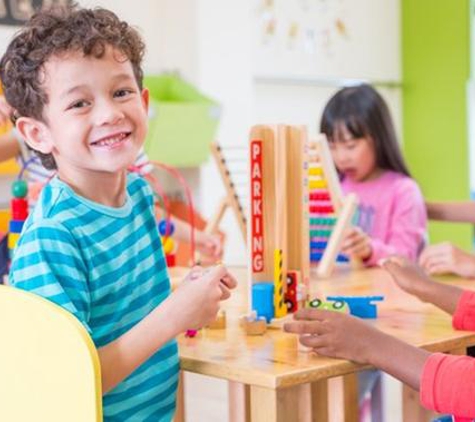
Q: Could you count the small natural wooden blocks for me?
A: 2